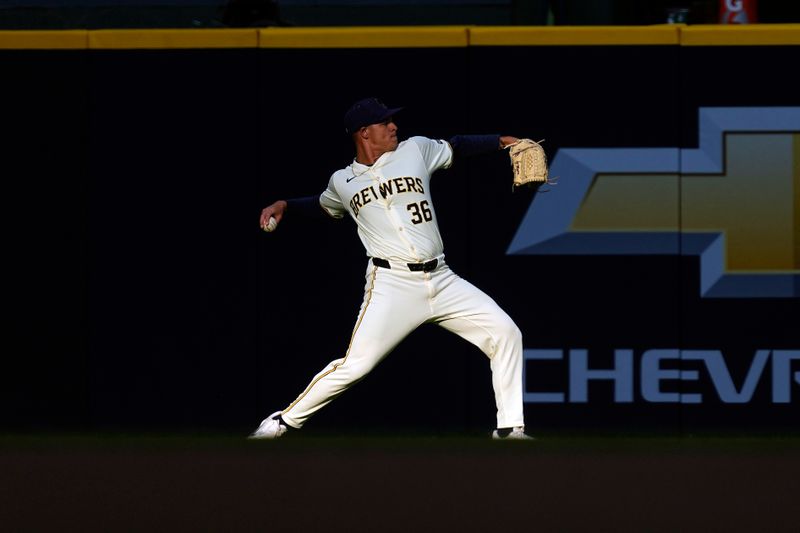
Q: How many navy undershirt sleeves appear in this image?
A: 2